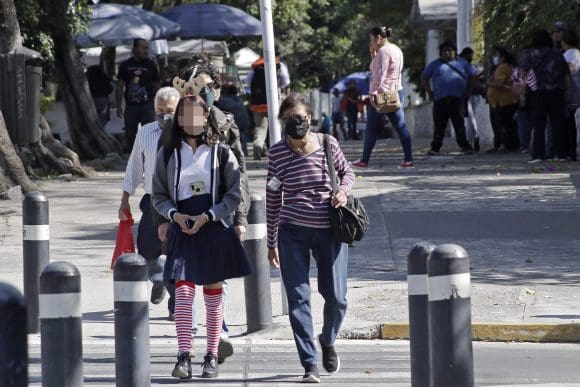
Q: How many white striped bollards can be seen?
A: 6